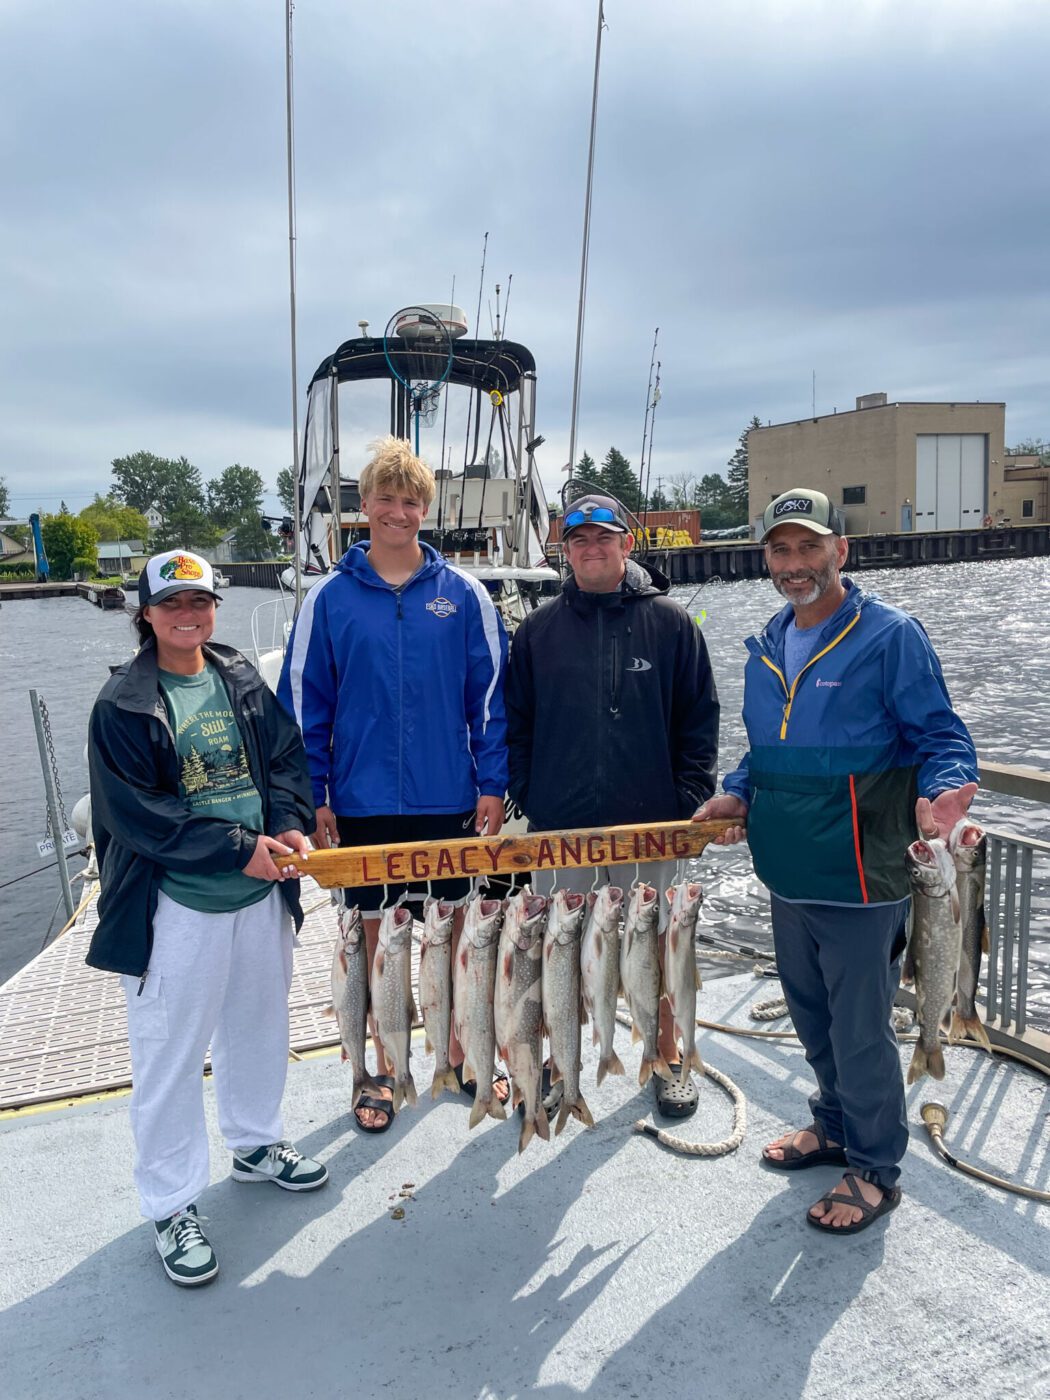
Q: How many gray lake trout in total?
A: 11